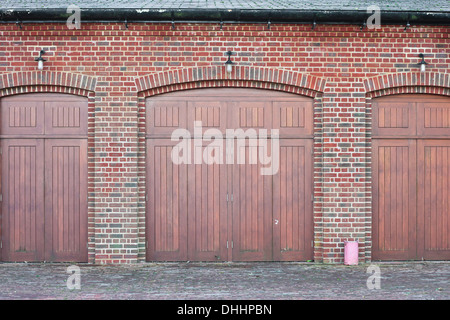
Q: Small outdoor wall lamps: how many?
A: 3